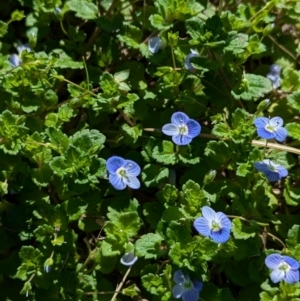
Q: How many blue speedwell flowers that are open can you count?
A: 7